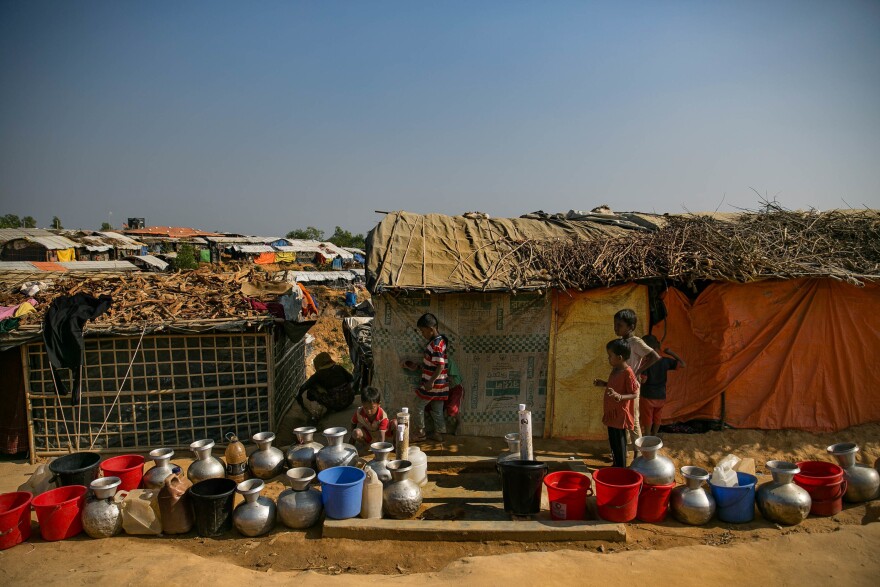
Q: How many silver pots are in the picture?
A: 15